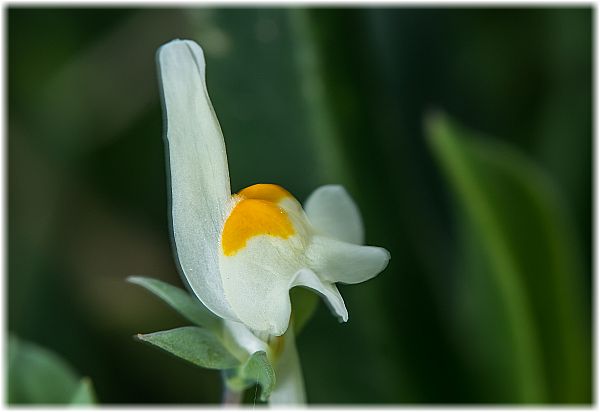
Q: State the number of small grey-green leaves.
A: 3